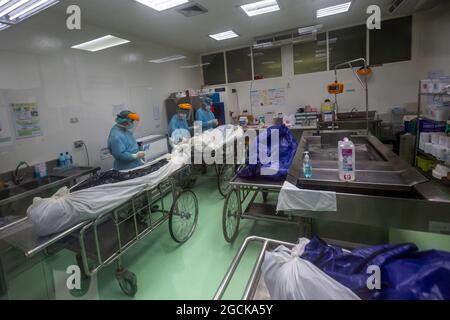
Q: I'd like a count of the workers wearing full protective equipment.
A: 3